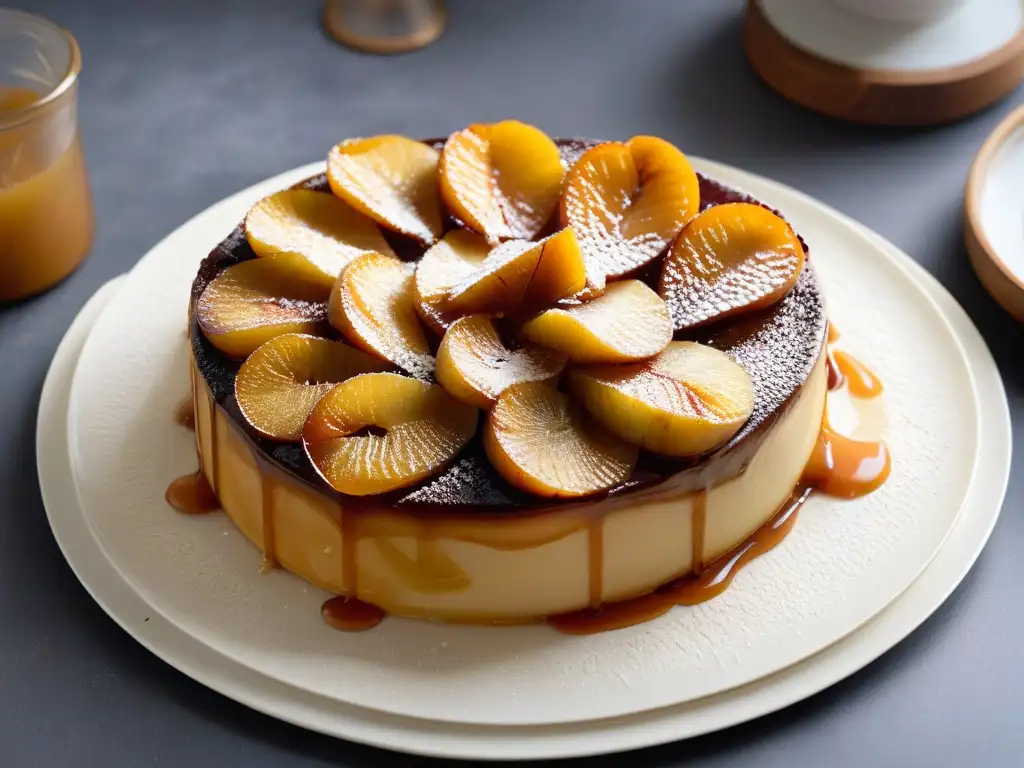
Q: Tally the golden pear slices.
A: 14